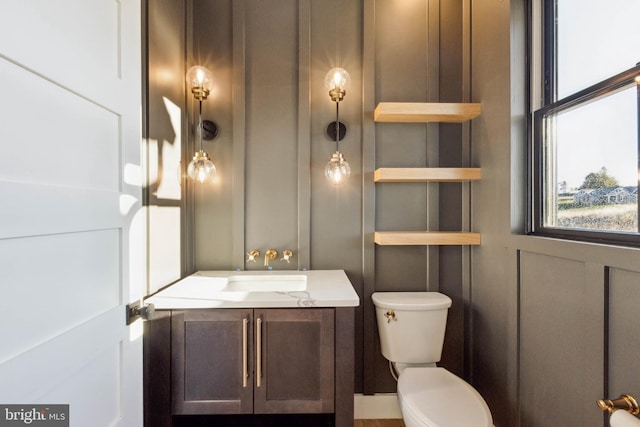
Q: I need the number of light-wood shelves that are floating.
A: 3